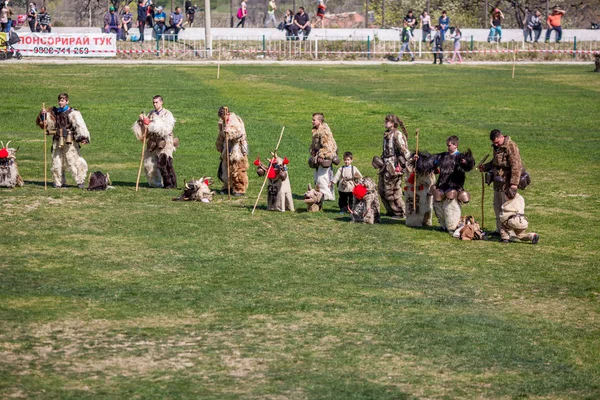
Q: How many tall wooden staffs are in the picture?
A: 6